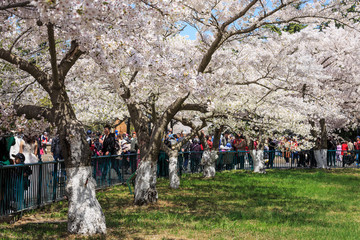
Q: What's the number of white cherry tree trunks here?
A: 6